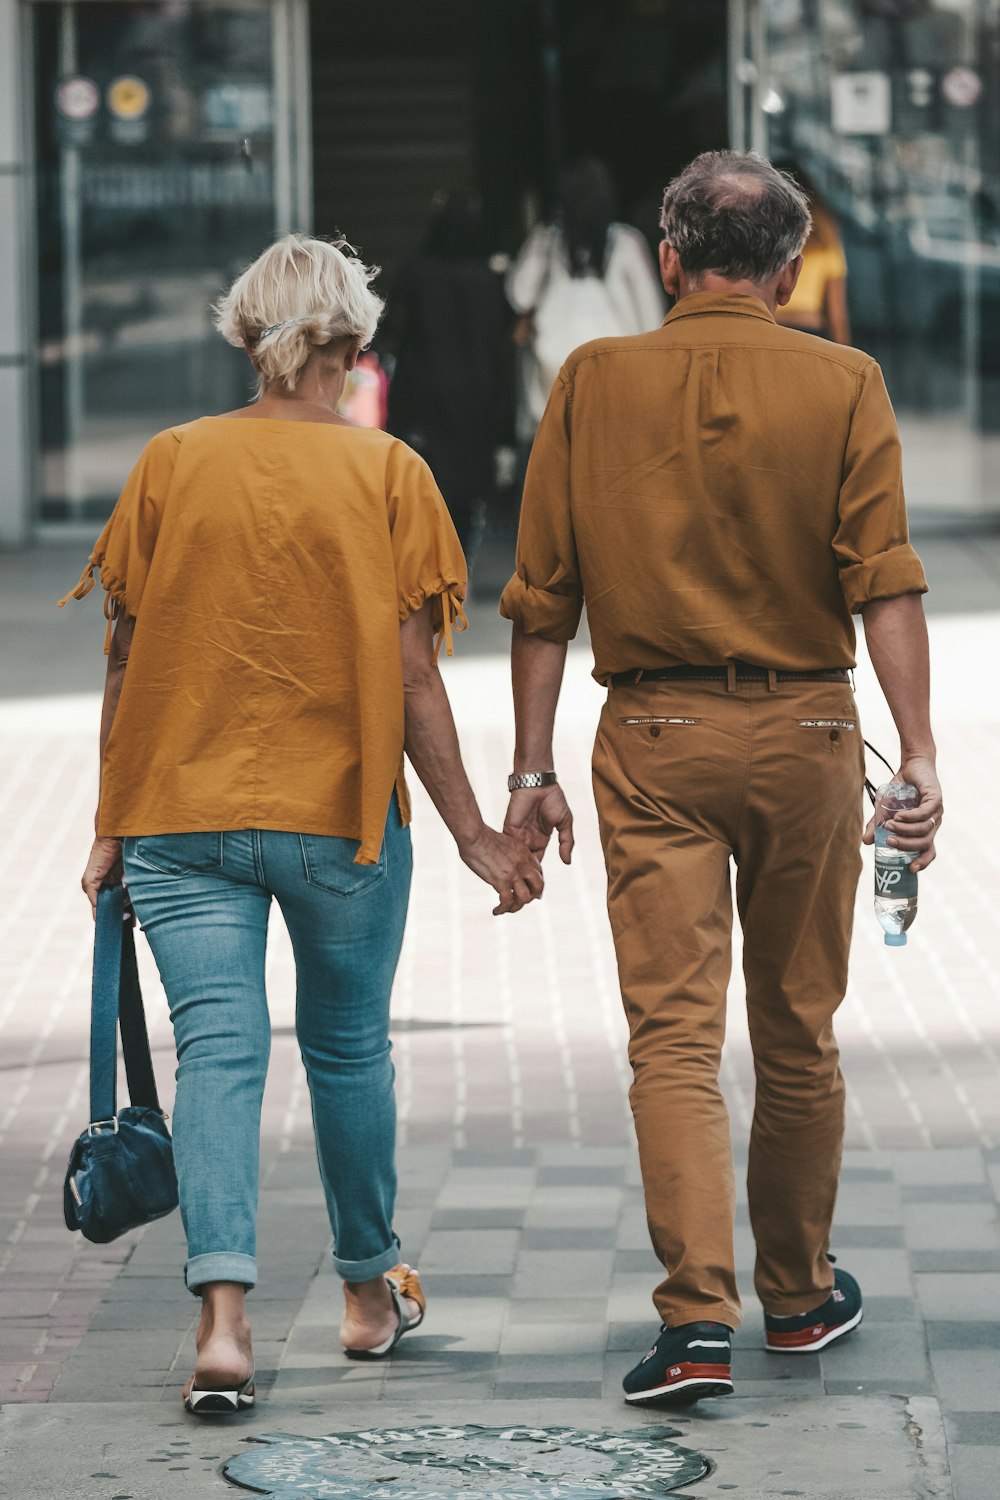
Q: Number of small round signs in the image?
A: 3